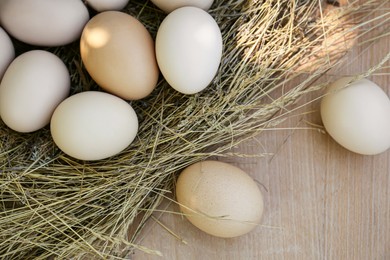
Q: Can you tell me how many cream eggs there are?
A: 8